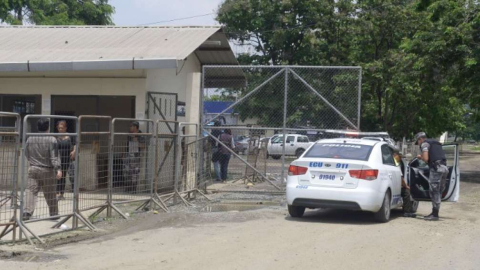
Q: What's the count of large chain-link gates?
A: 1